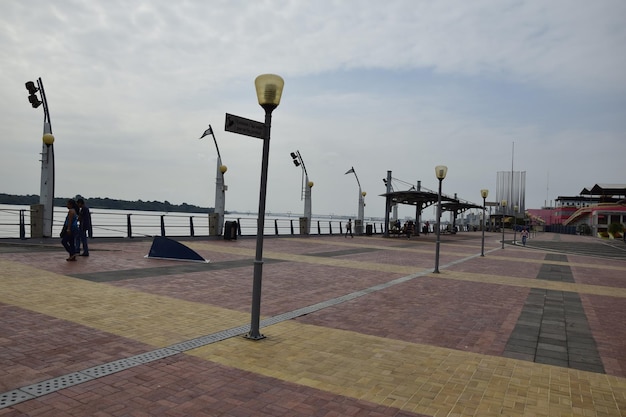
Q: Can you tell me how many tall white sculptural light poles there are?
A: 4